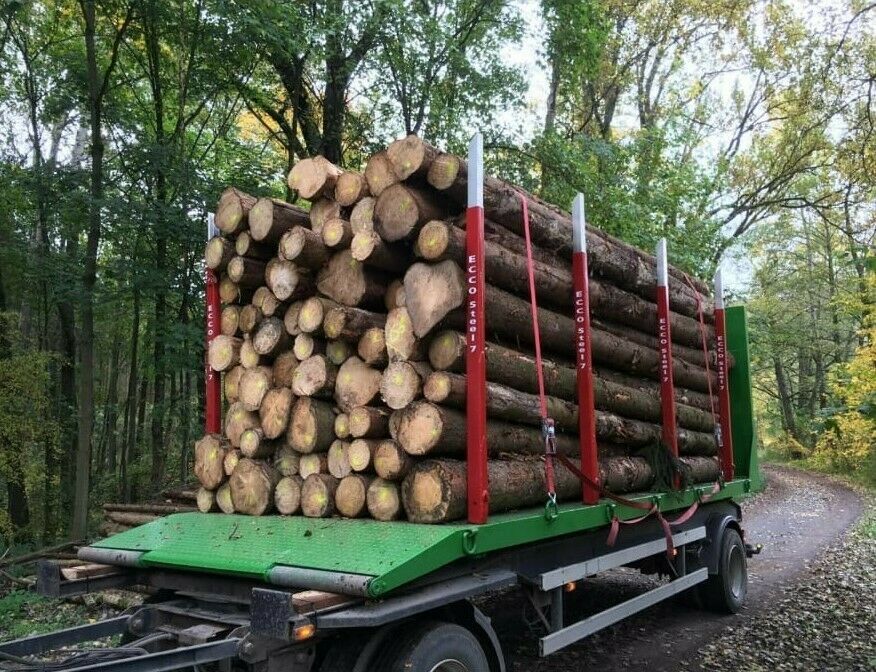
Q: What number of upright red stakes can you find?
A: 5